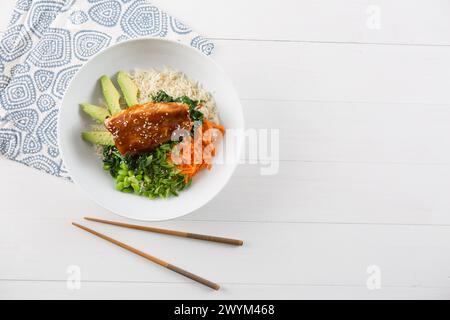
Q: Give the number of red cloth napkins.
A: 0